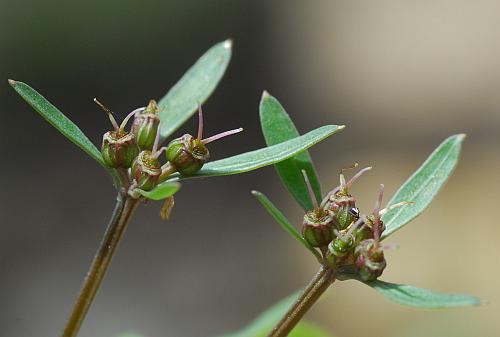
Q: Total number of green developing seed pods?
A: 9